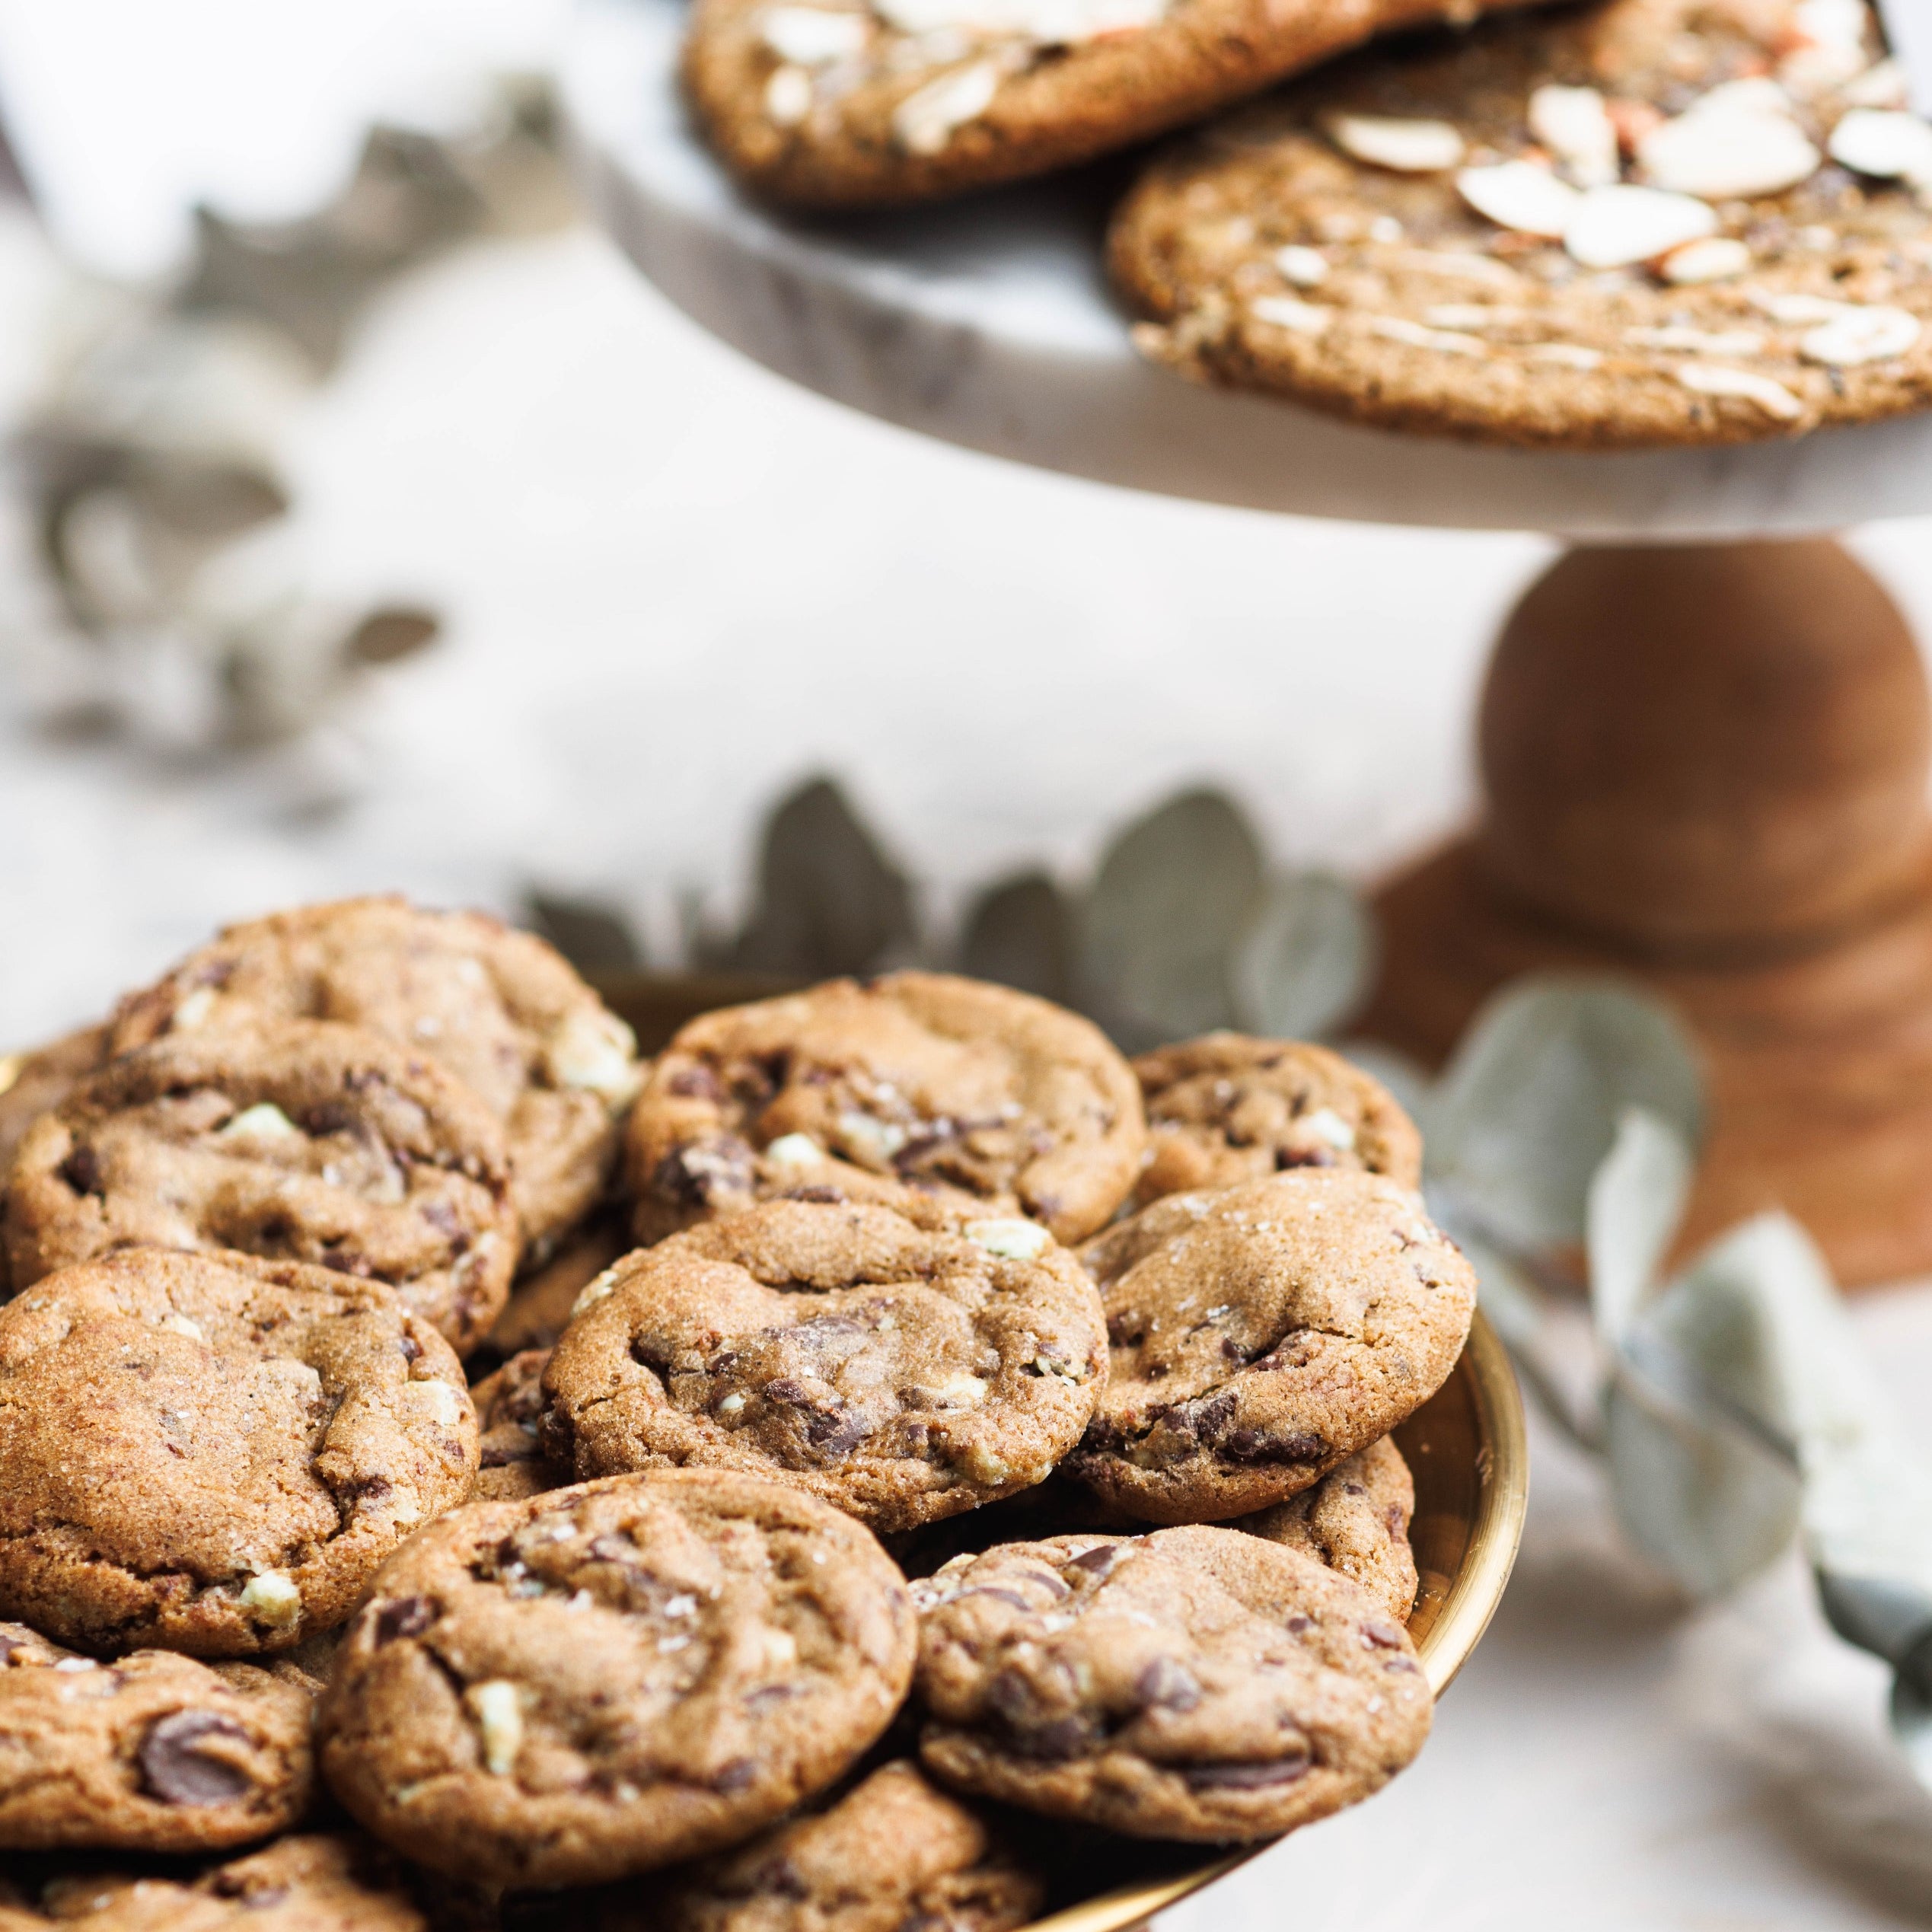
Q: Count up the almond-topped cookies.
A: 2